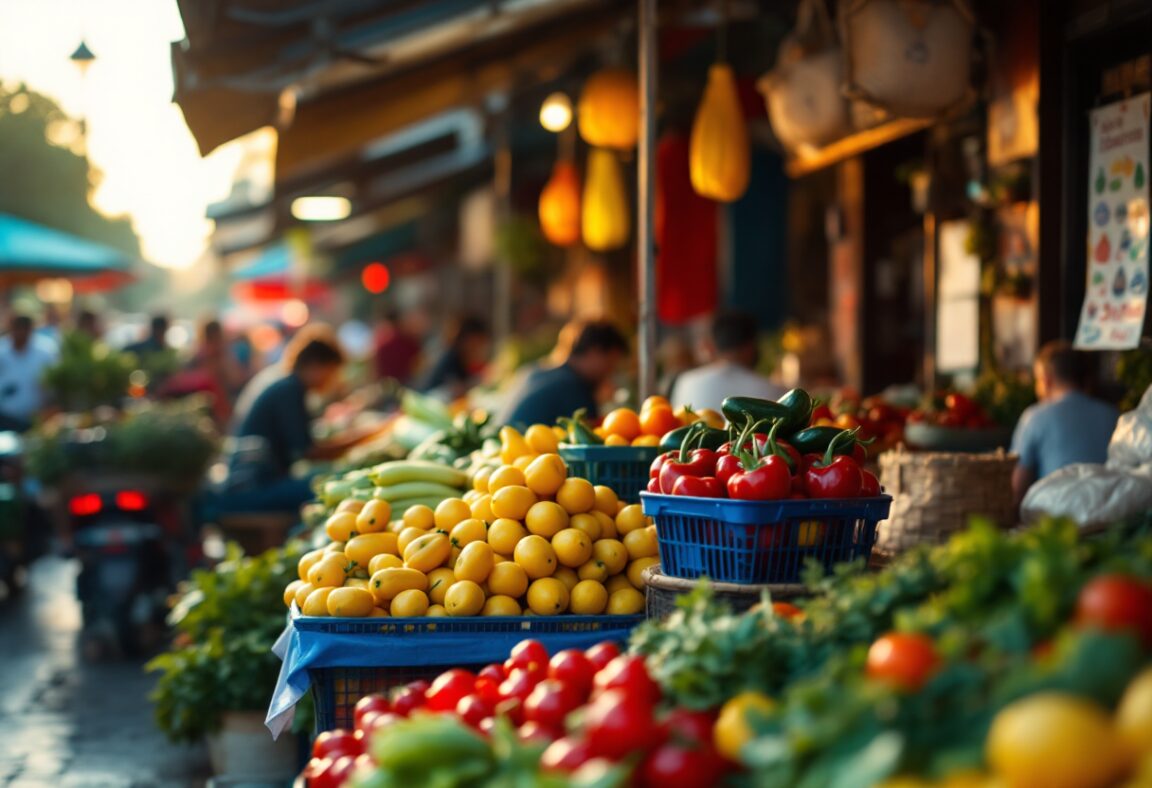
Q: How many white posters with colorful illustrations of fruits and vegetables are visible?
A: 1